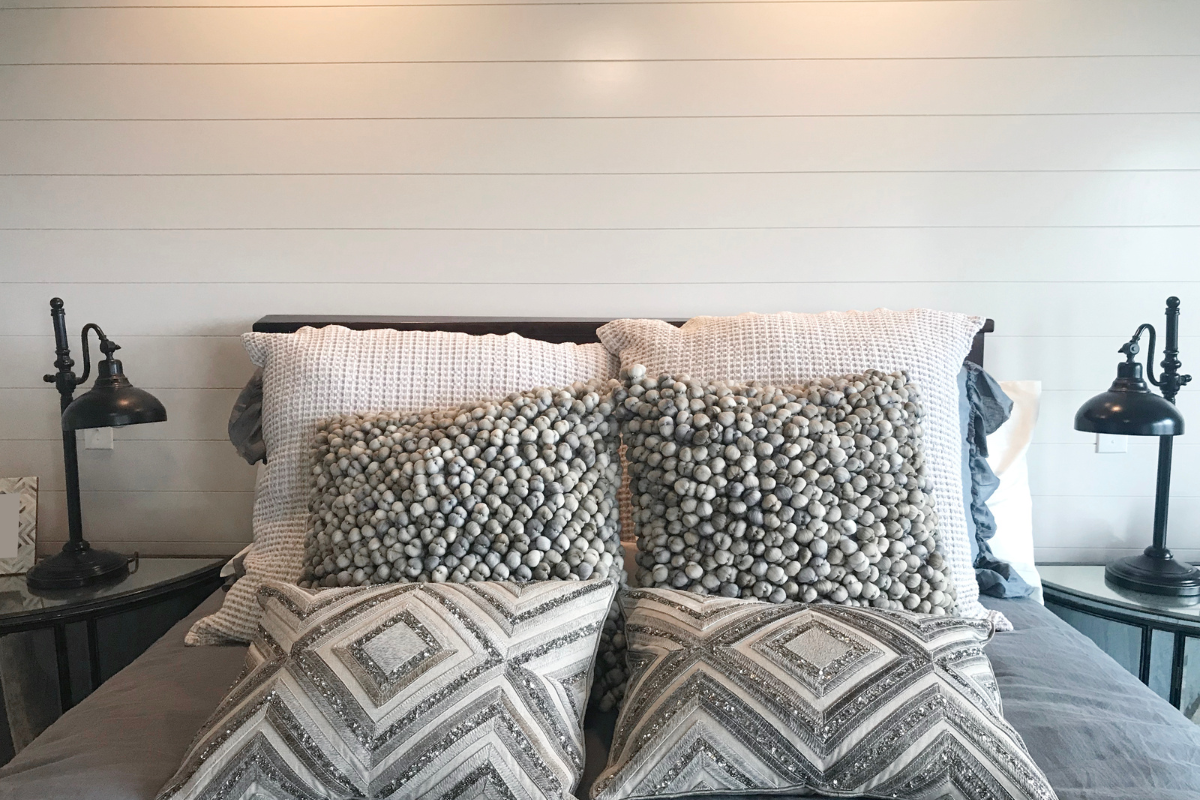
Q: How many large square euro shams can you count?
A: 2